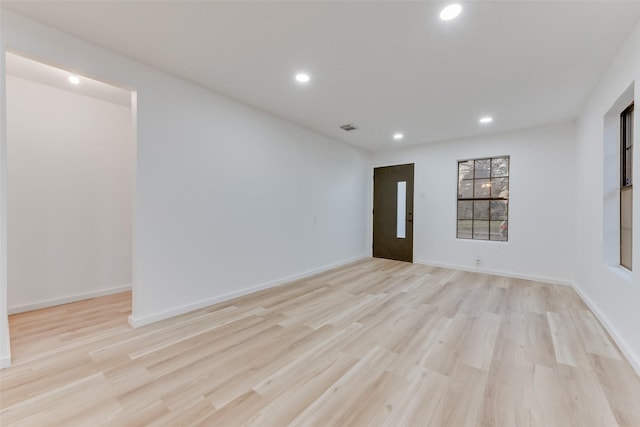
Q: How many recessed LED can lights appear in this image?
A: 5